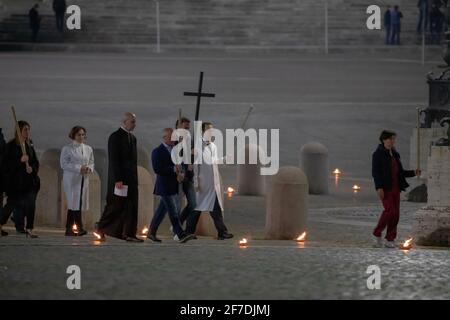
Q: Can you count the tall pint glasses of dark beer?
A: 0